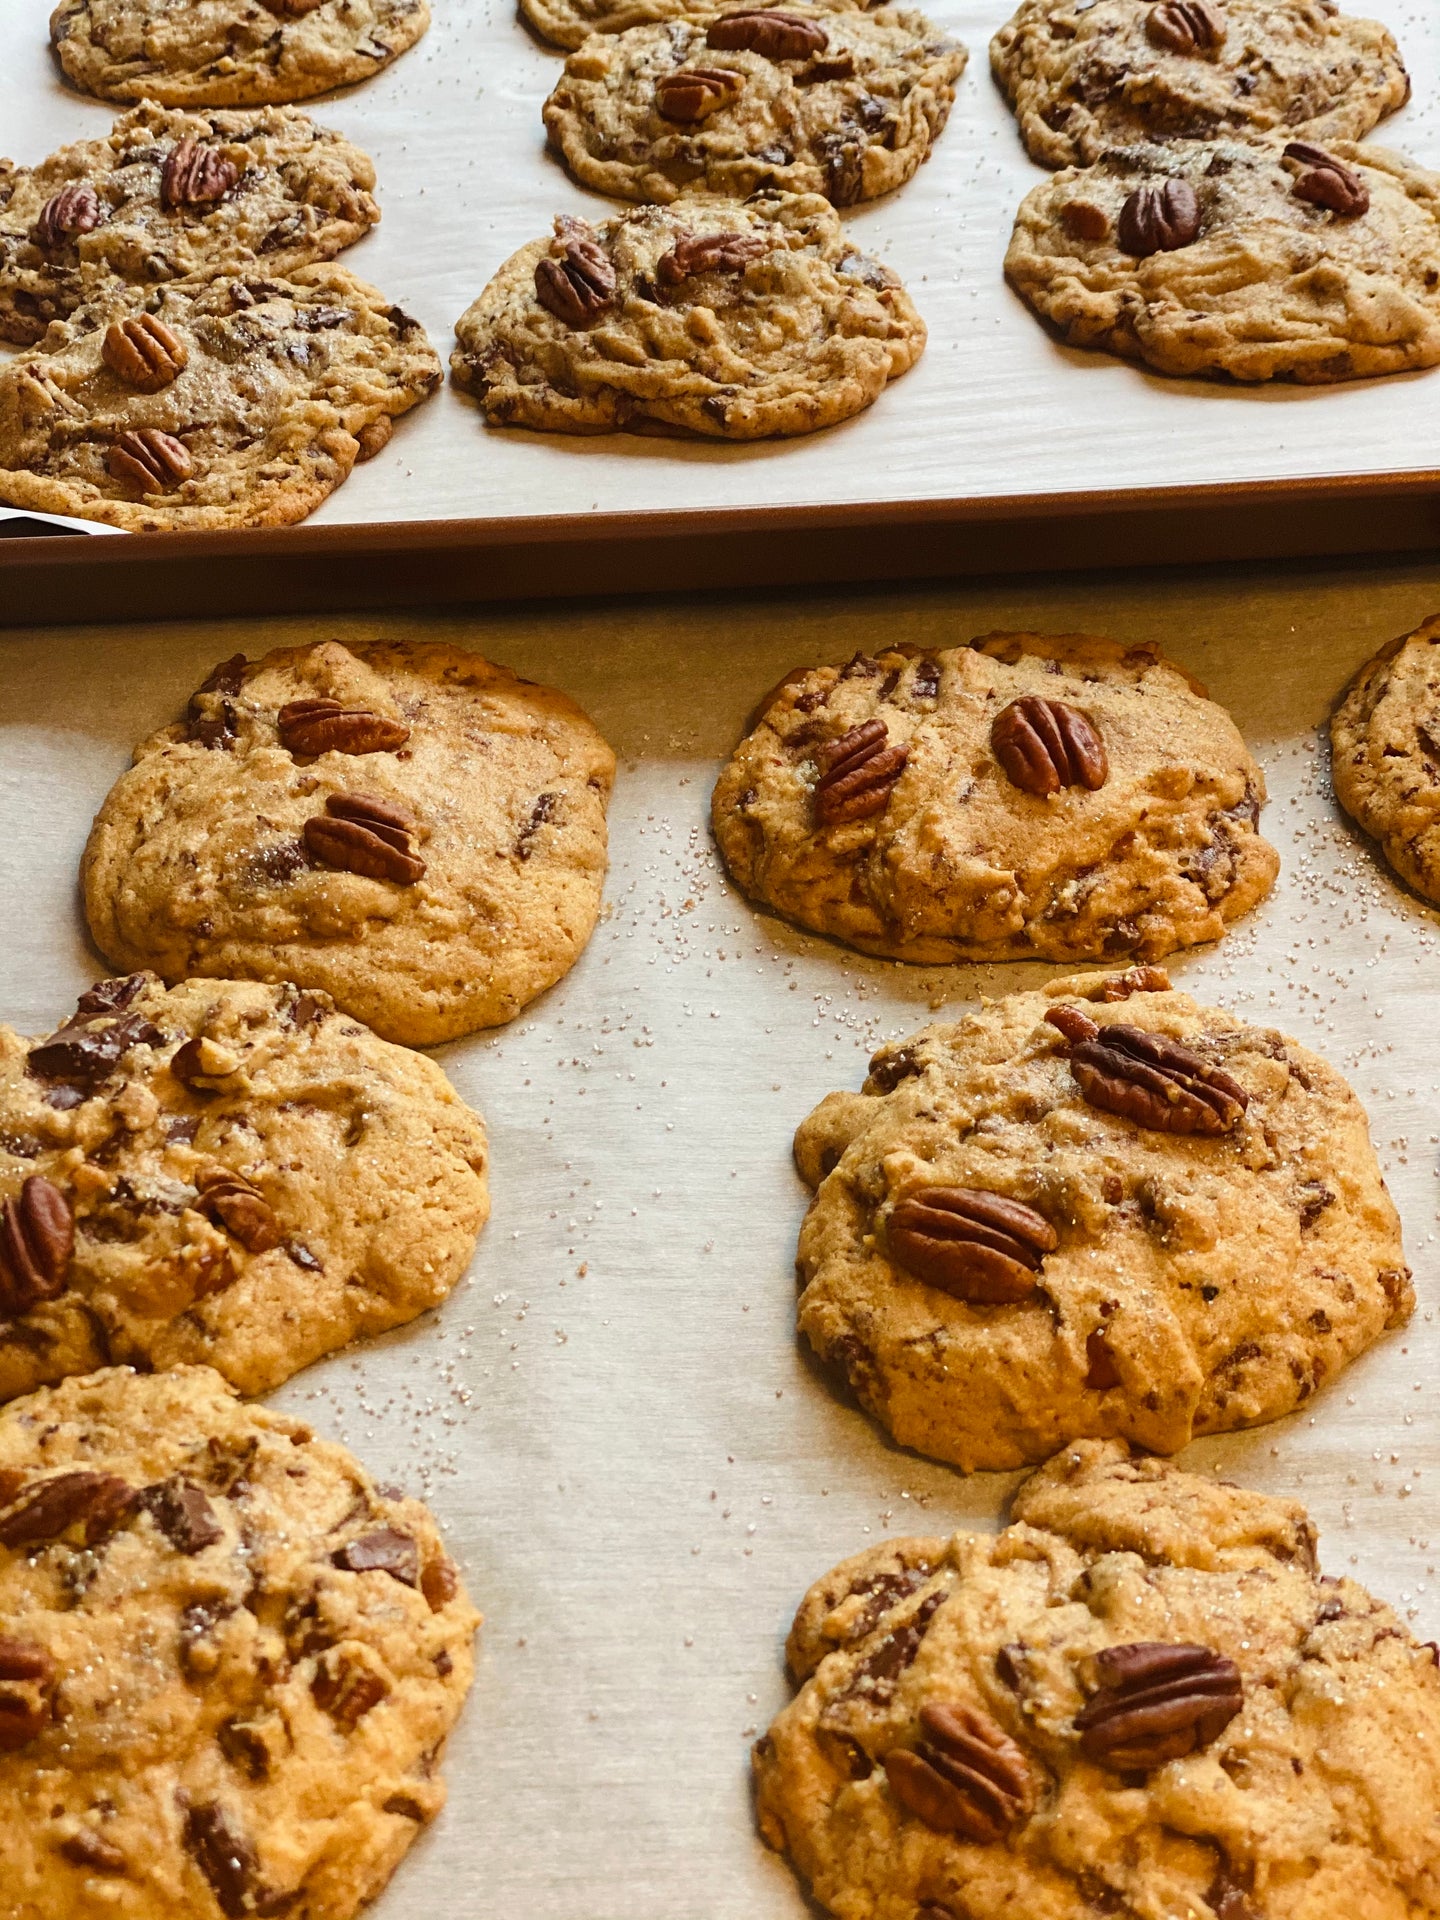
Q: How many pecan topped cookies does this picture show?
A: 13